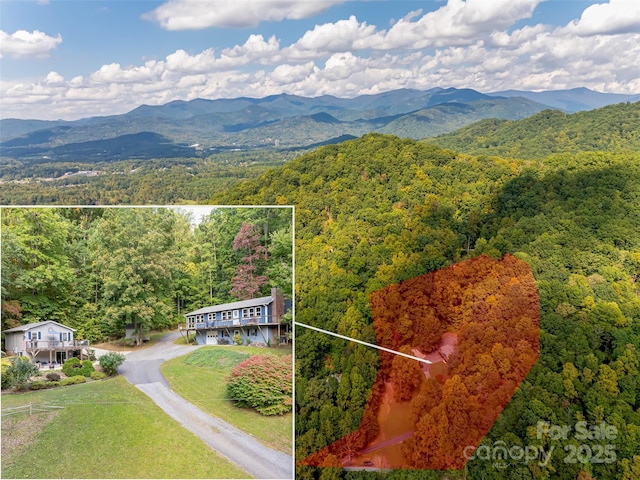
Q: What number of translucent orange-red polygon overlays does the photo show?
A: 1